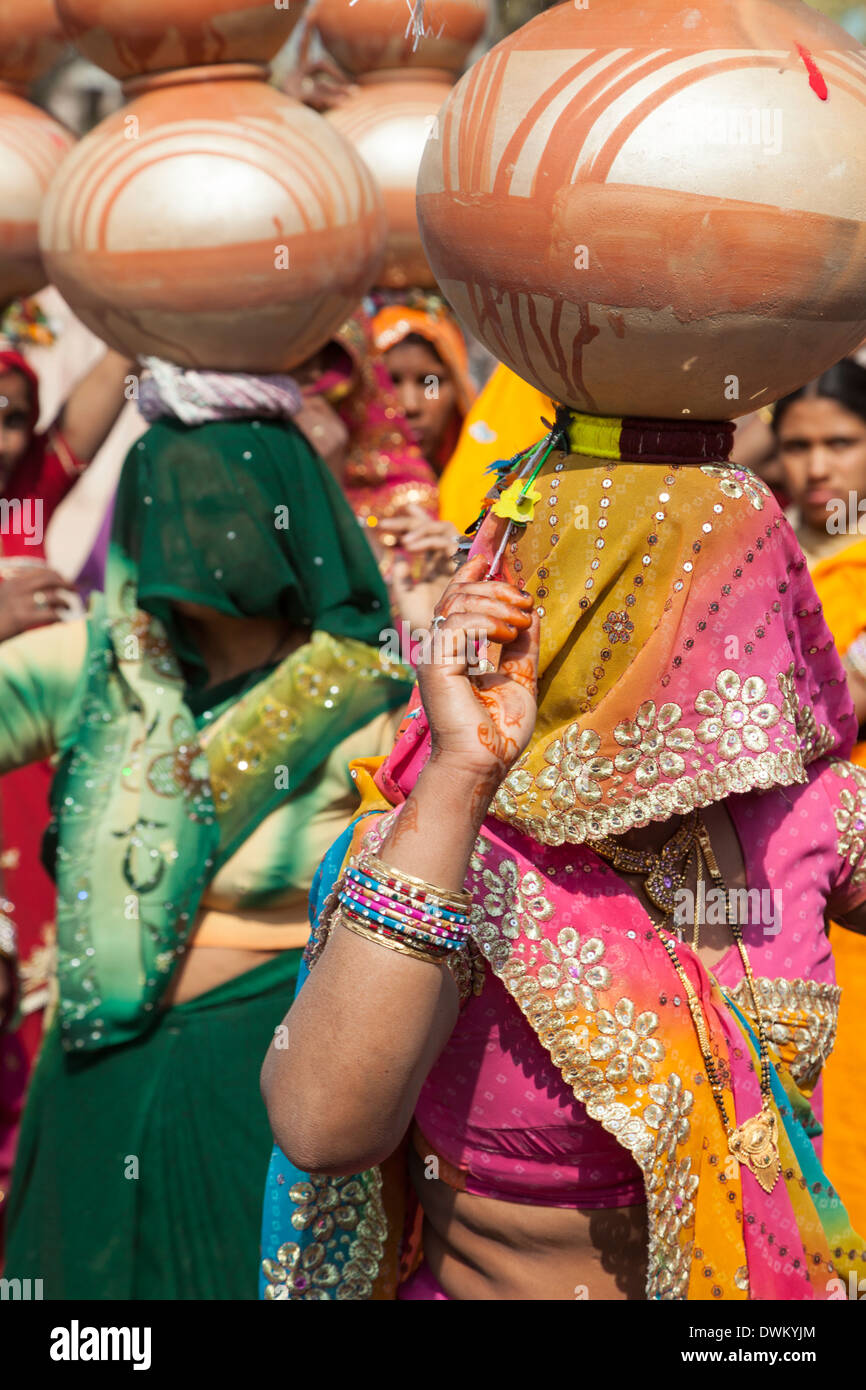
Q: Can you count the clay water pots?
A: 7